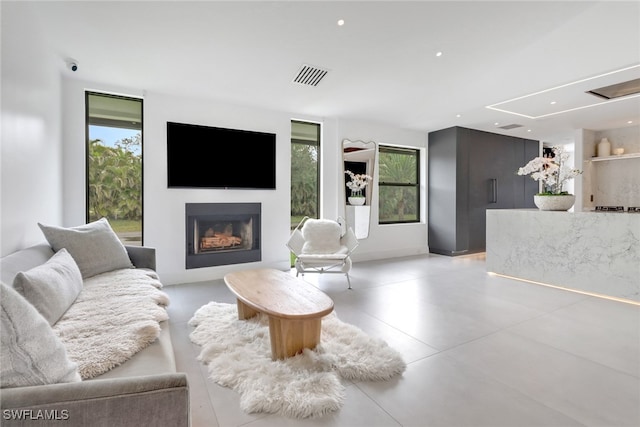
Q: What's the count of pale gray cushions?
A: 3